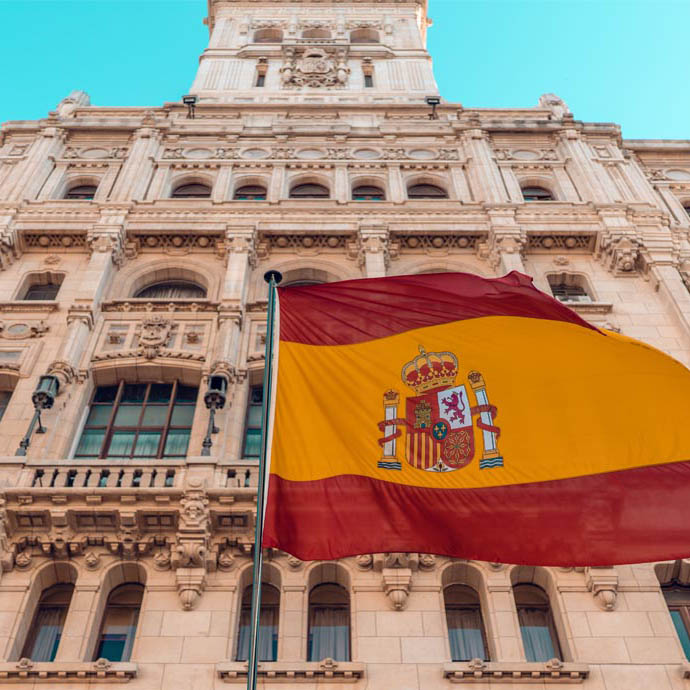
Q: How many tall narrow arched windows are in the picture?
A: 6